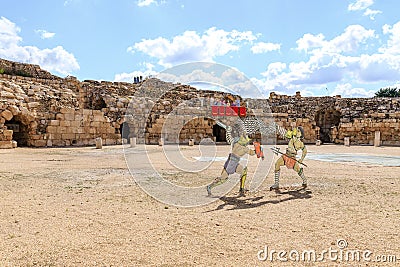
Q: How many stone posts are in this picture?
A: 7